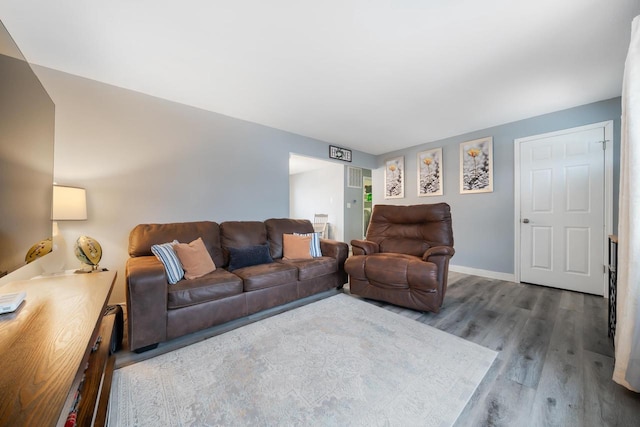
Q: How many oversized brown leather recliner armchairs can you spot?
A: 1